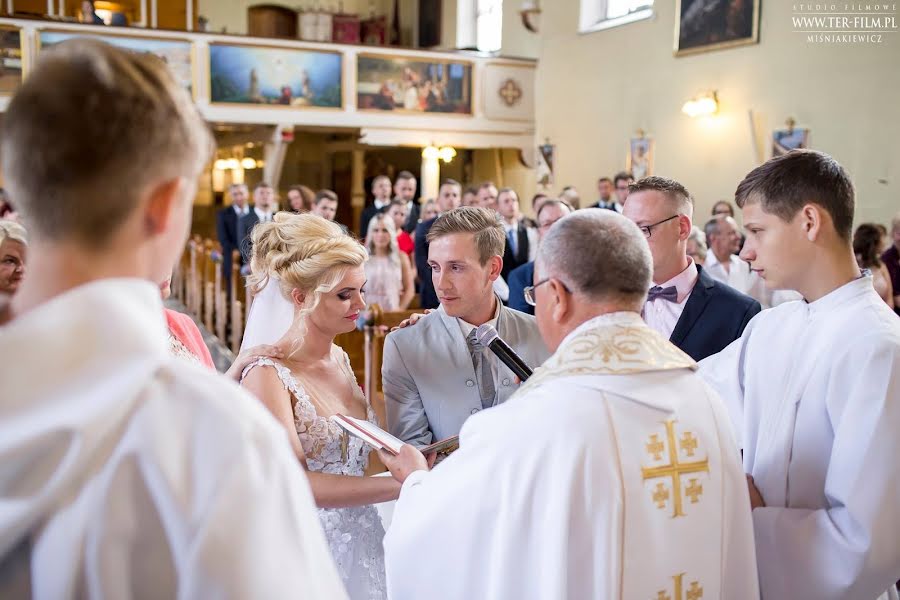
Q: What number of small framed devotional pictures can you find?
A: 3